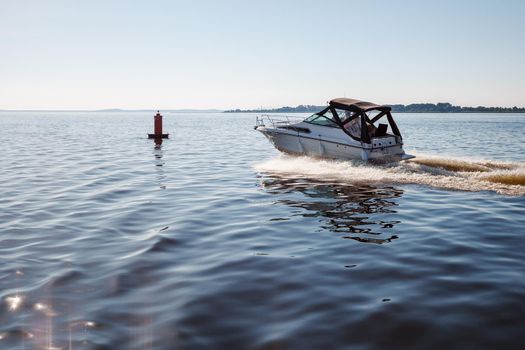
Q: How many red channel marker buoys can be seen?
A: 1